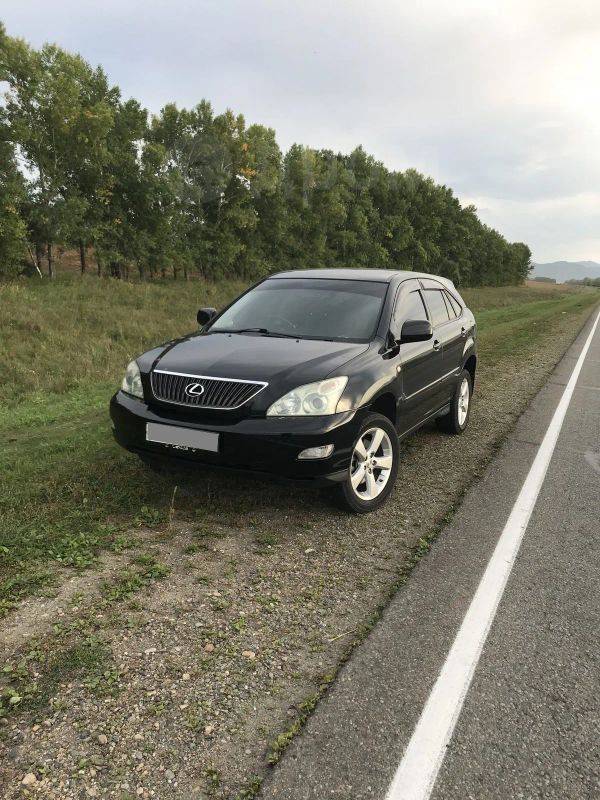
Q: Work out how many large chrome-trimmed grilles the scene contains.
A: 1